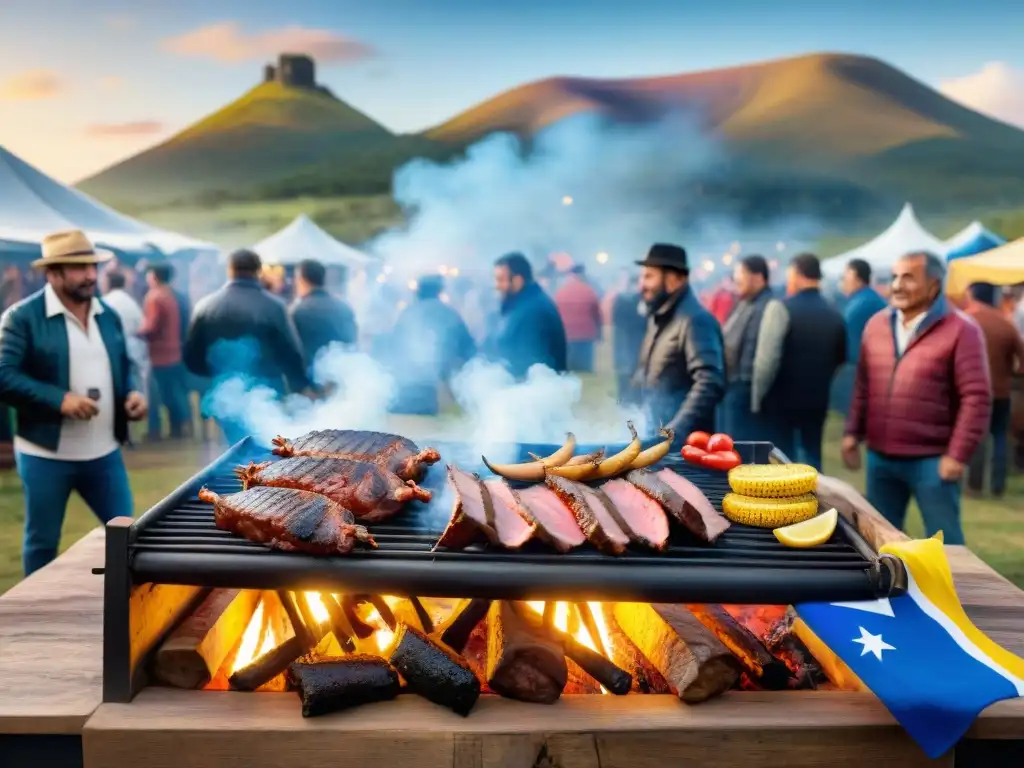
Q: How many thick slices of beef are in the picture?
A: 6